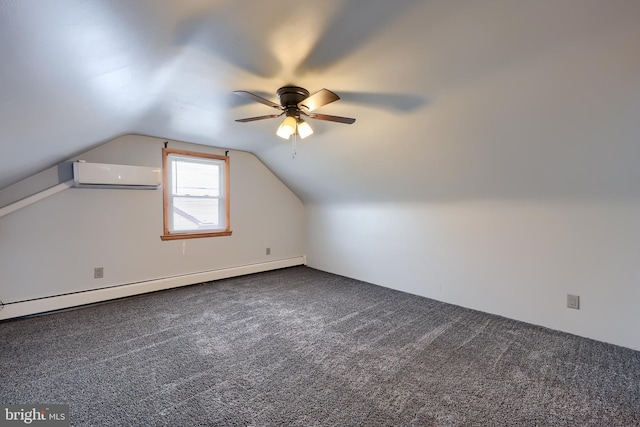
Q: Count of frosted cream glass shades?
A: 3